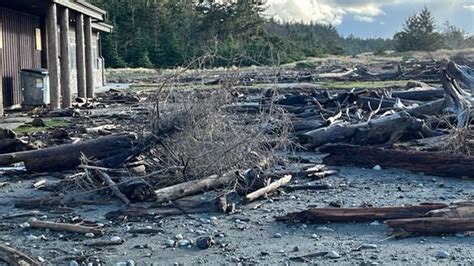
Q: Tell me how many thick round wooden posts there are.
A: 4